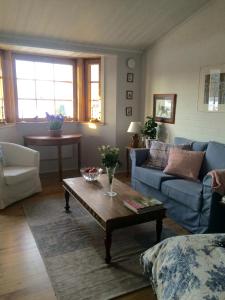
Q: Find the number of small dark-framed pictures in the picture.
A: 3